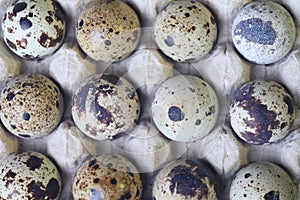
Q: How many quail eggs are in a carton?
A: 12